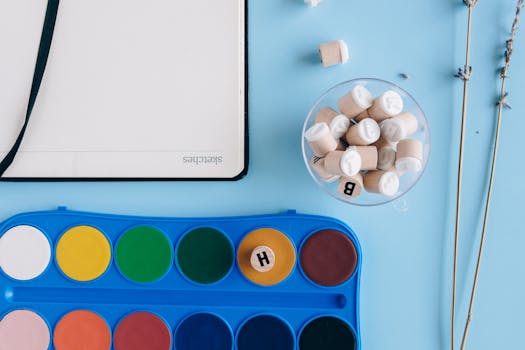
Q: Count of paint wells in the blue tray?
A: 12